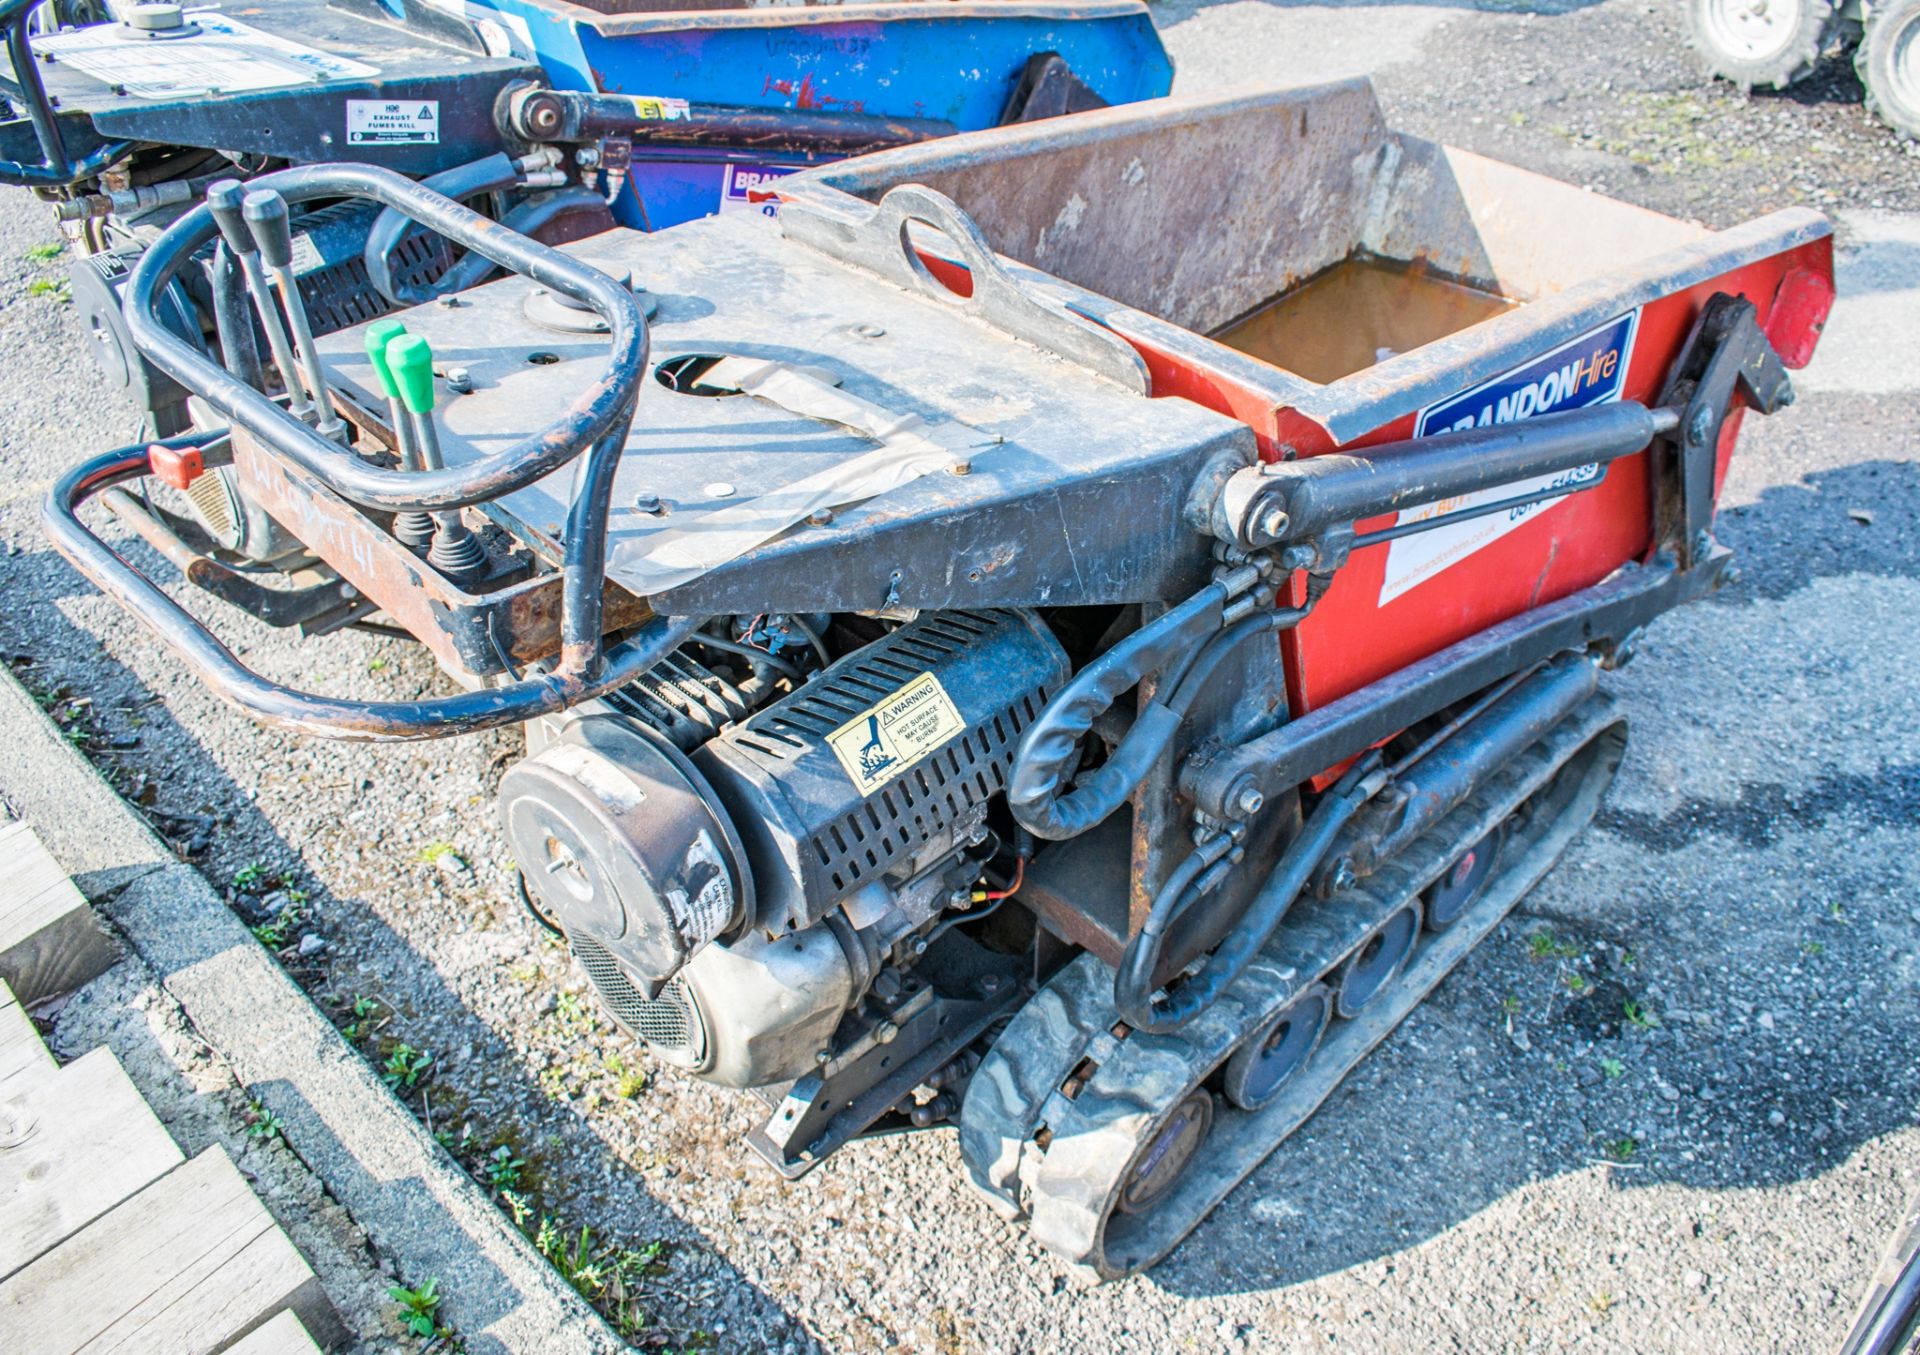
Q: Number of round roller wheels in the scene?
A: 4